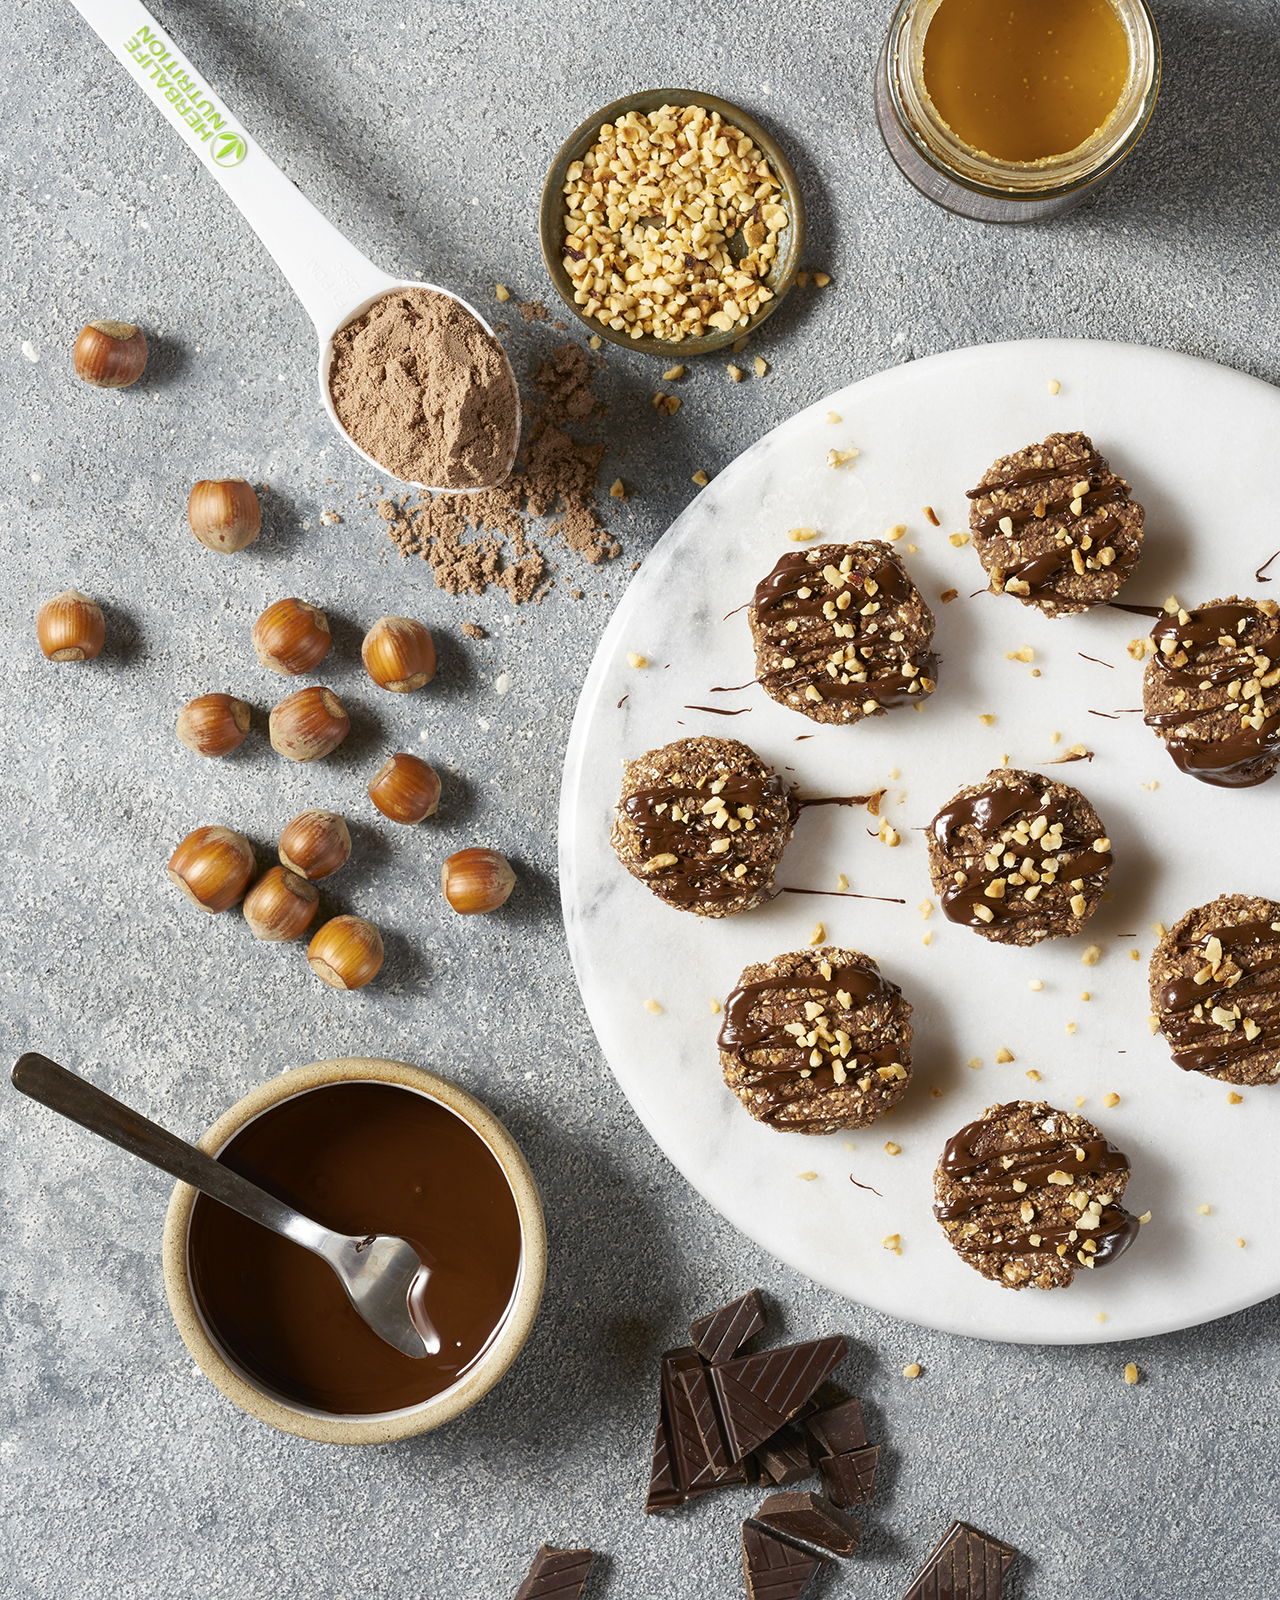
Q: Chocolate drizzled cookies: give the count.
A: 8